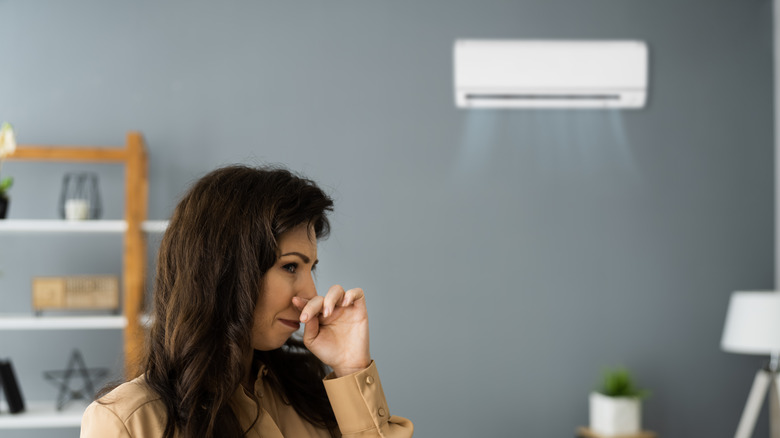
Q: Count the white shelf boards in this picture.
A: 3